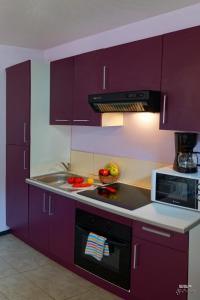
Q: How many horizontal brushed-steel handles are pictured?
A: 3